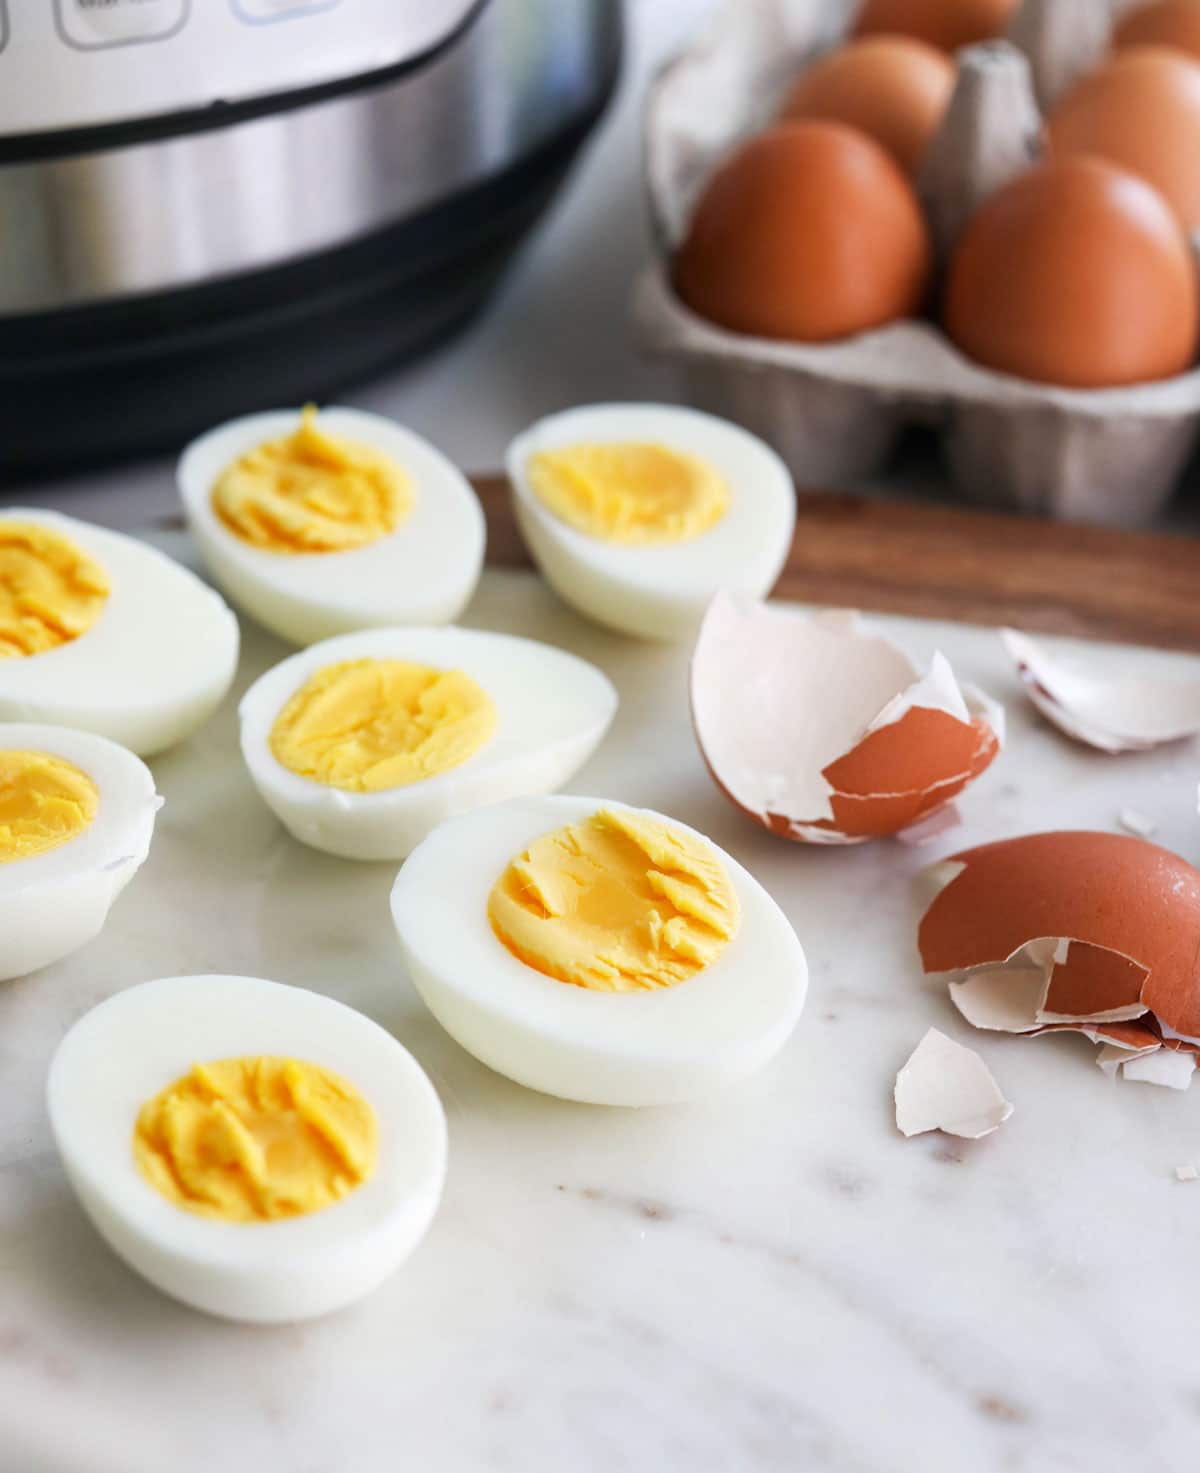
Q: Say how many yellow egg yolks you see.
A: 7